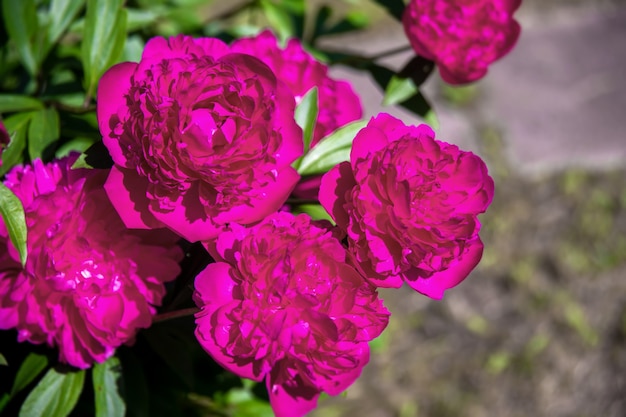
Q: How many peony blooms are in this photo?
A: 6